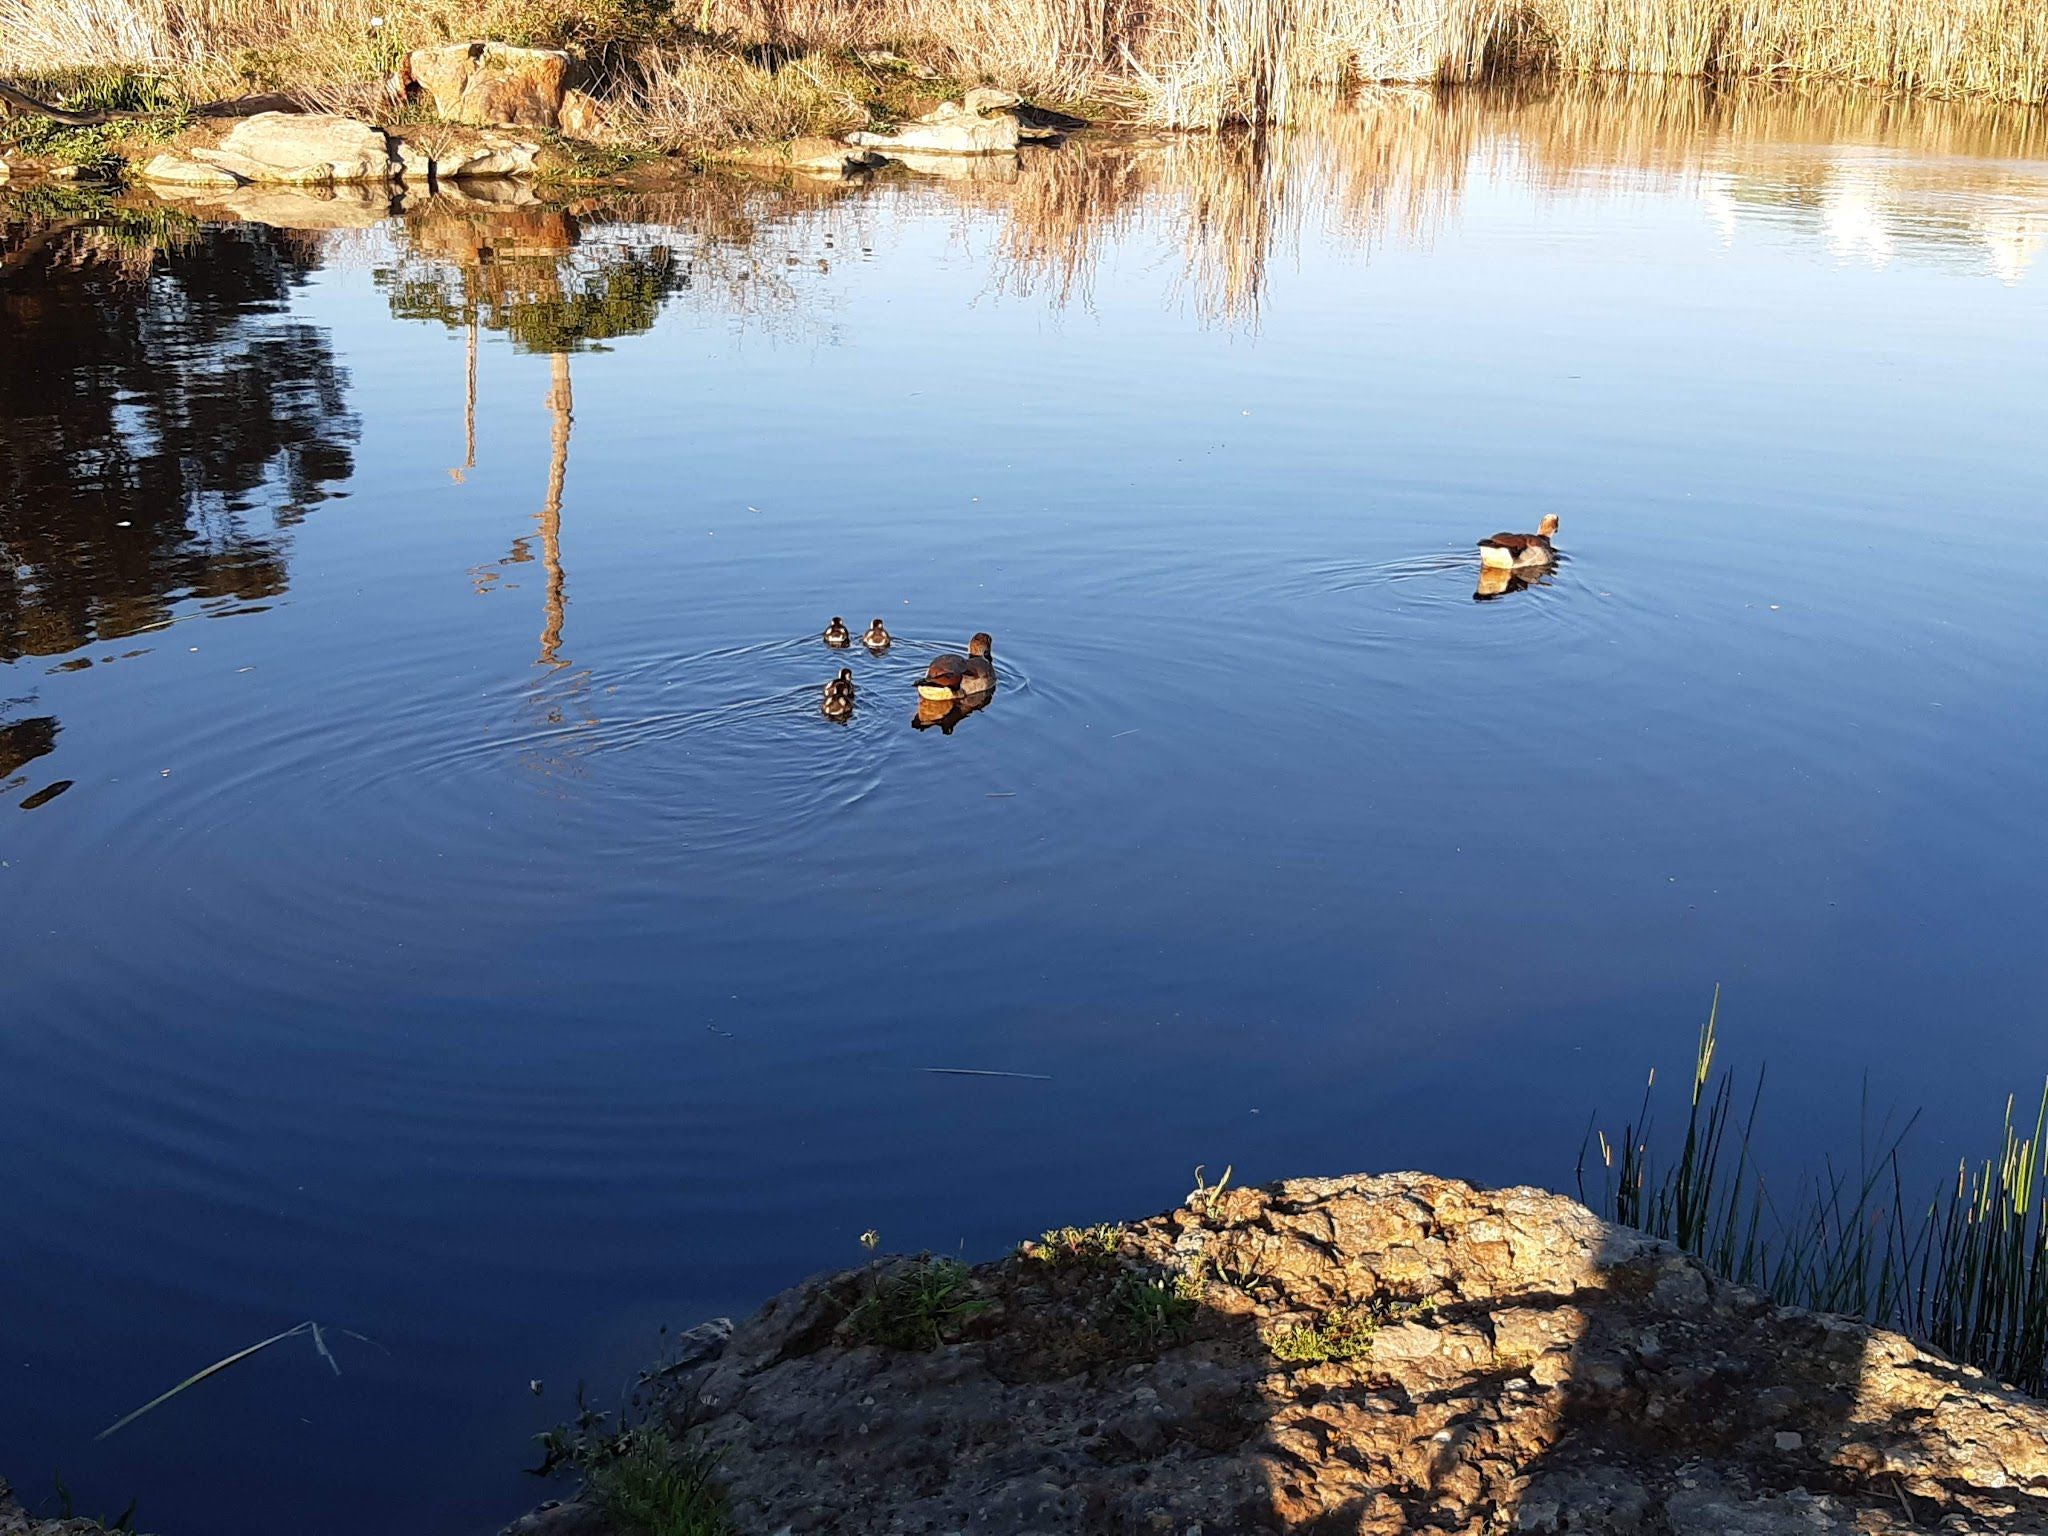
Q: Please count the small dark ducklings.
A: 4